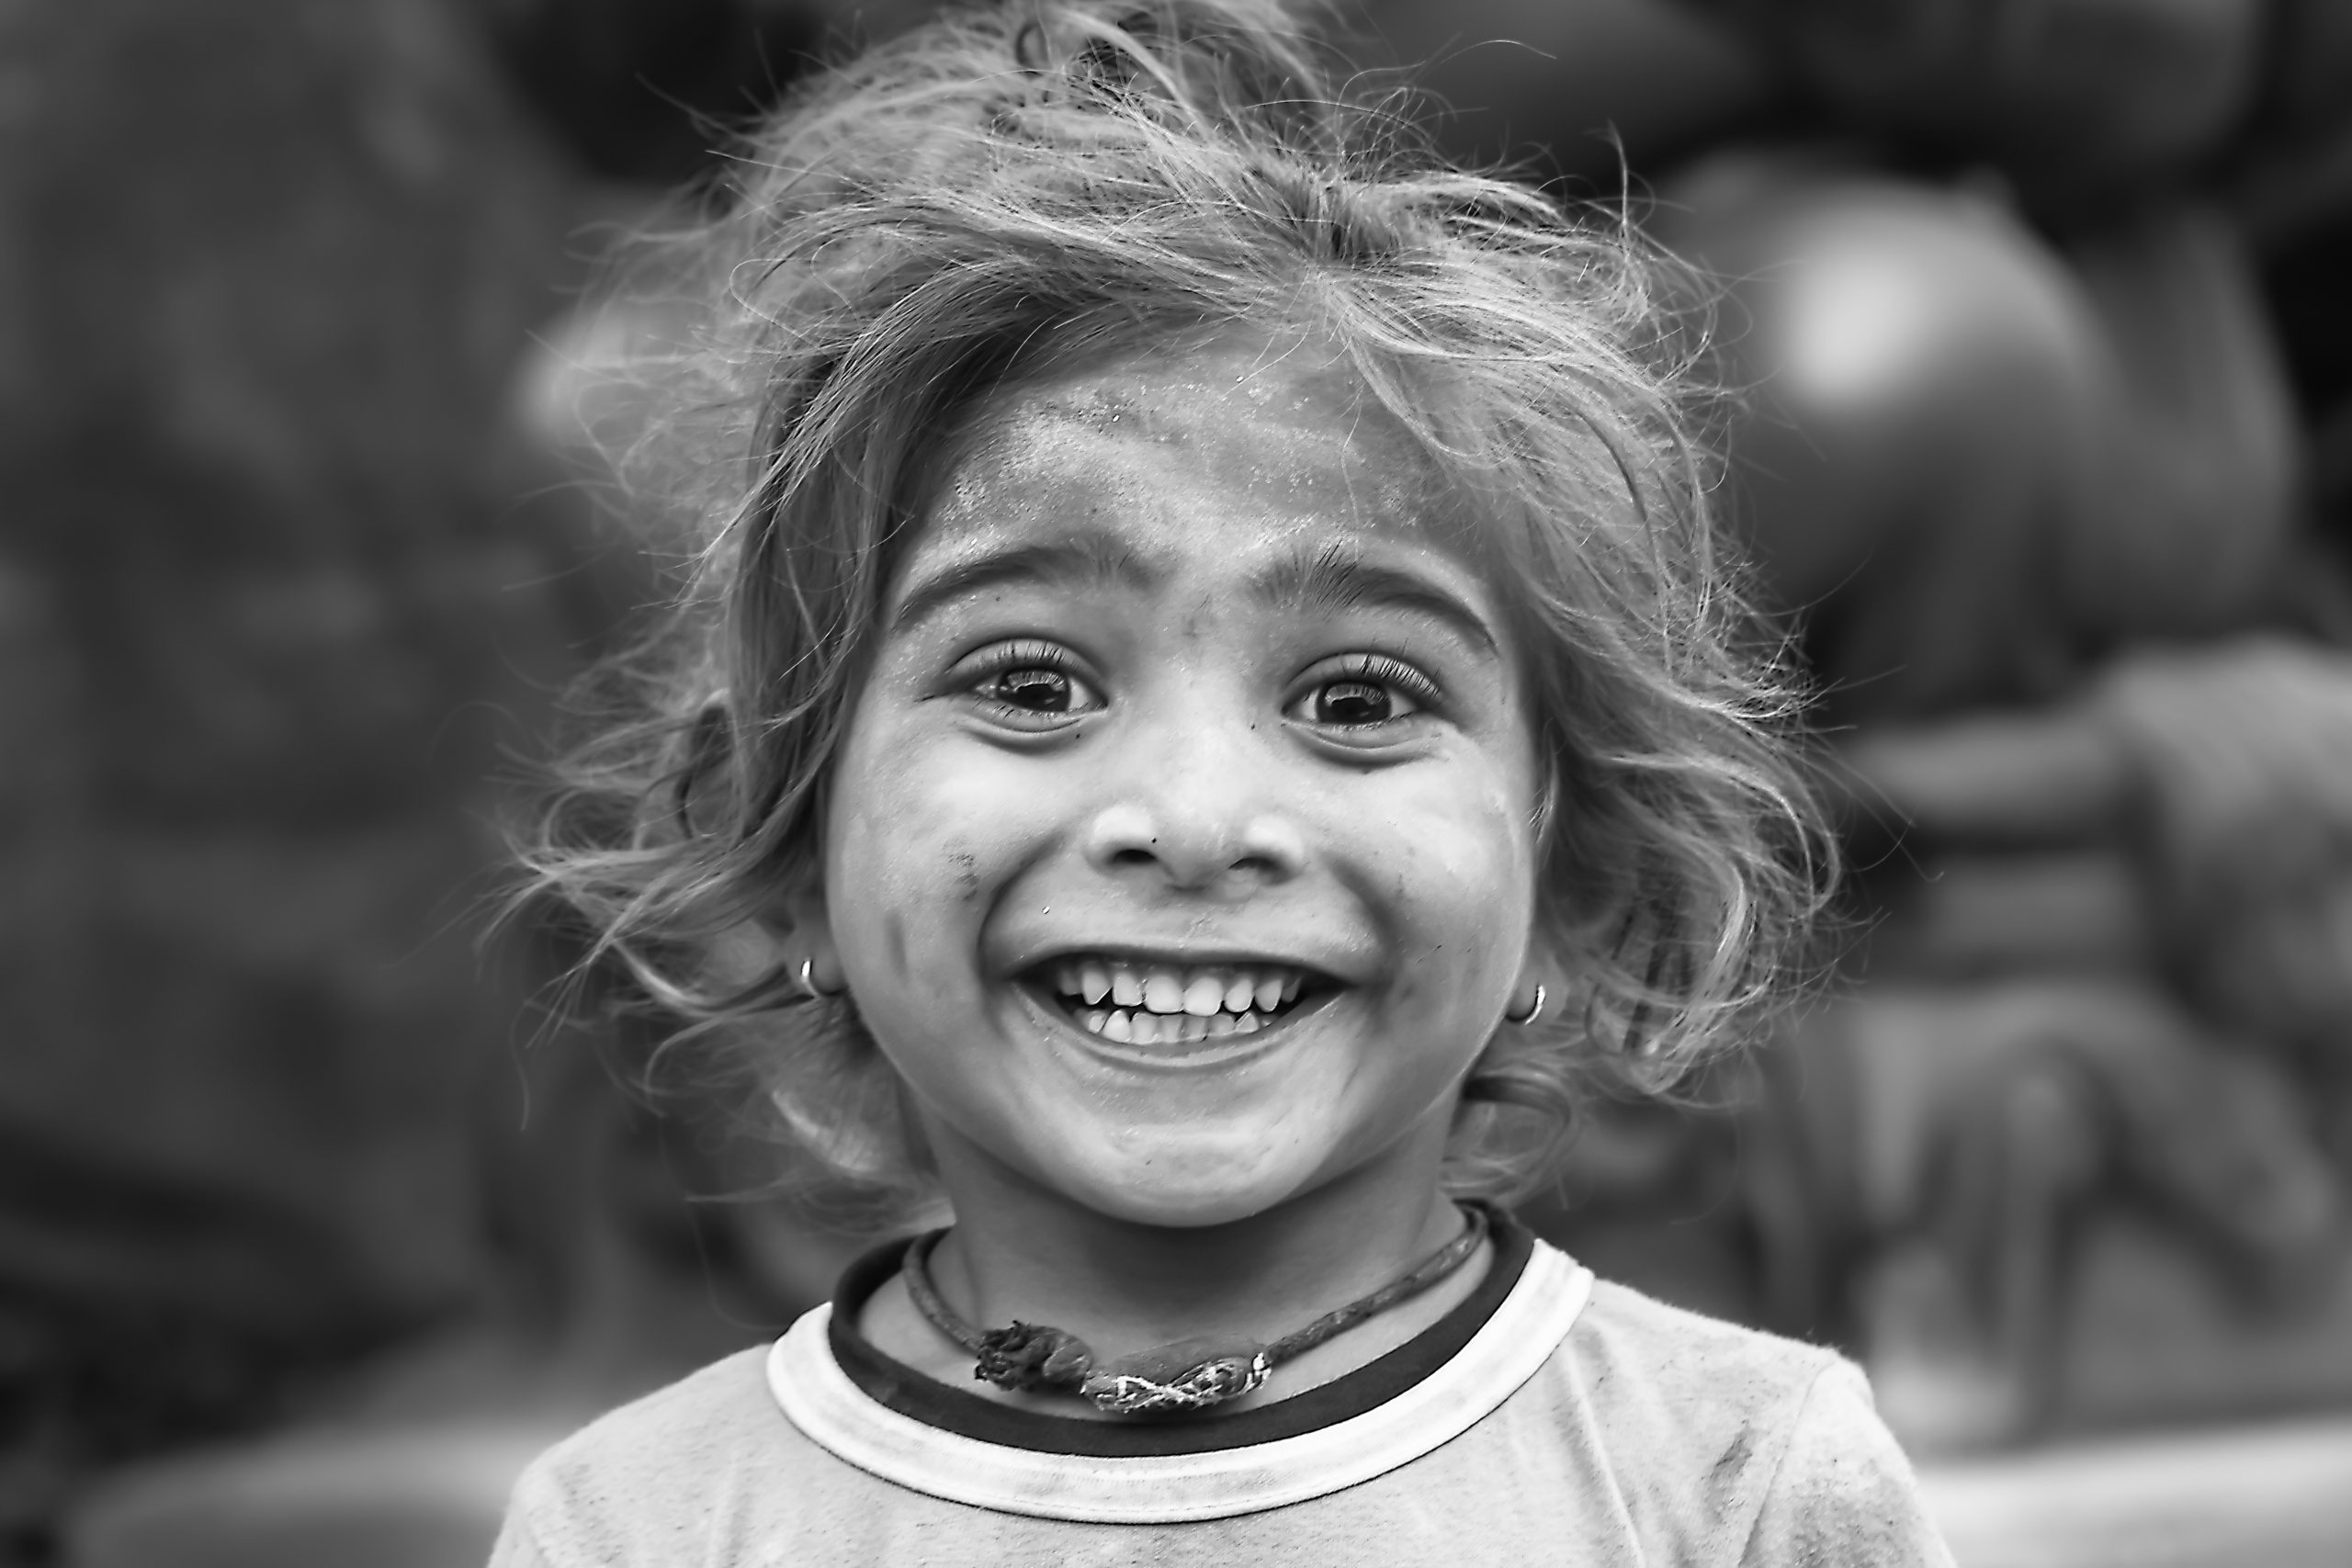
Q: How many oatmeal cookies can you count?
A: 0